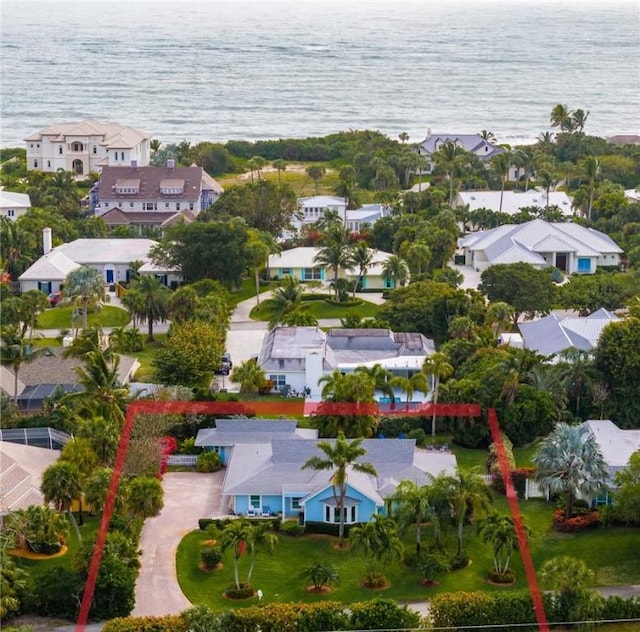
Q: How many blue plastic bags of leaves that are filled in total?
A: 0